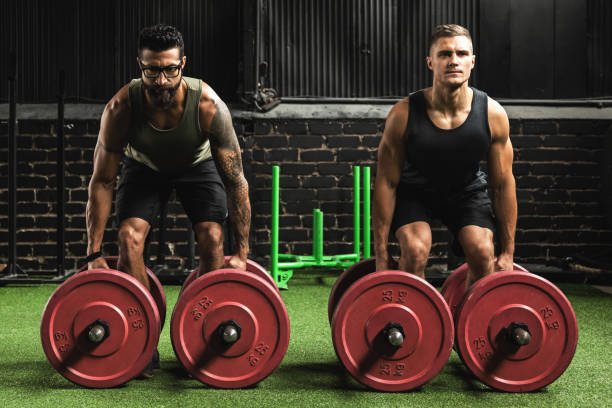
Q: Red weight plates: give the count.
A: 8